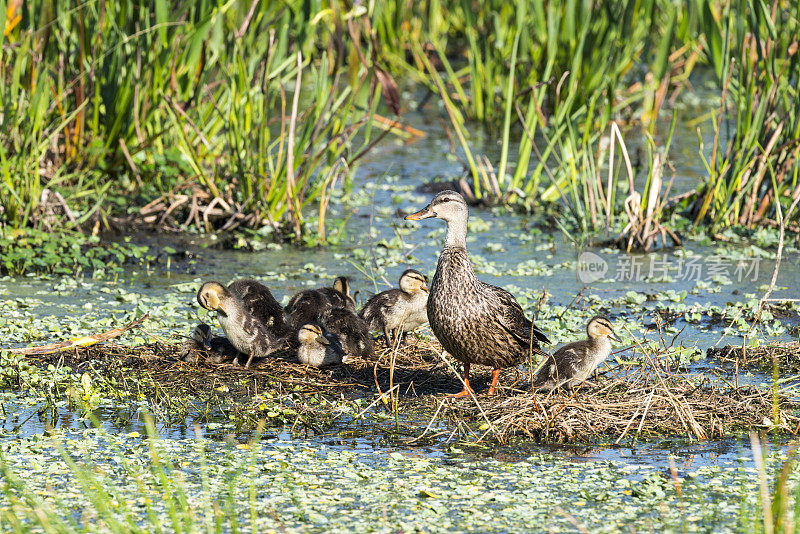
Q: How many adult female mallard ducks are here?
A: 1